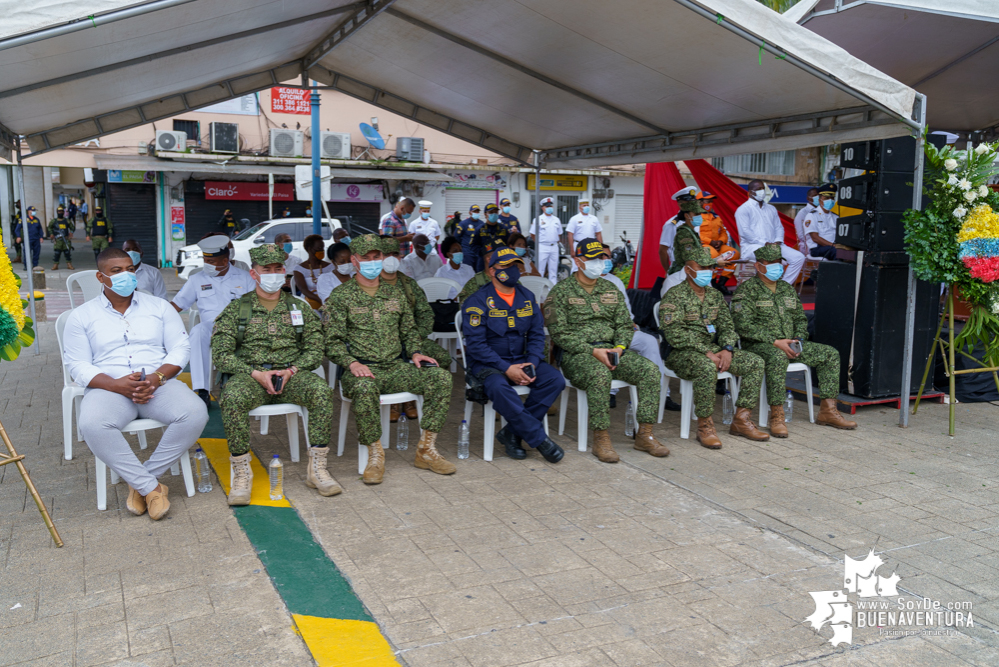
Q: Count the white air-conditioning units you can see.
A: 3